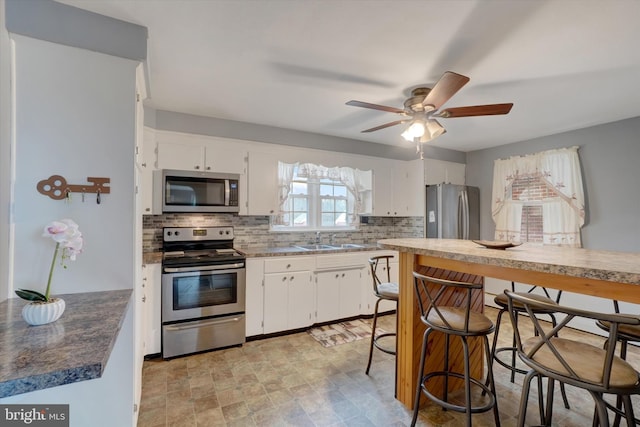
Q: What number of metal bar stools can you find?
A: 5